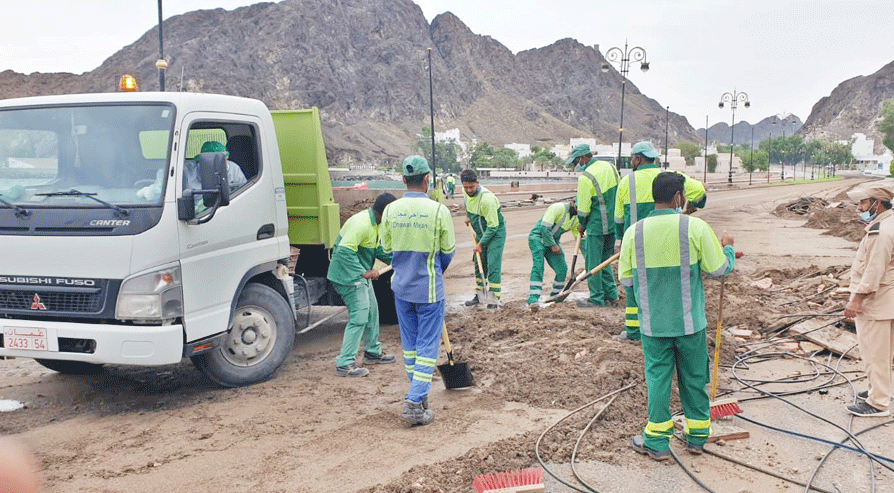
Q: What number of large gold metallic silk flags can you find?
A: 0